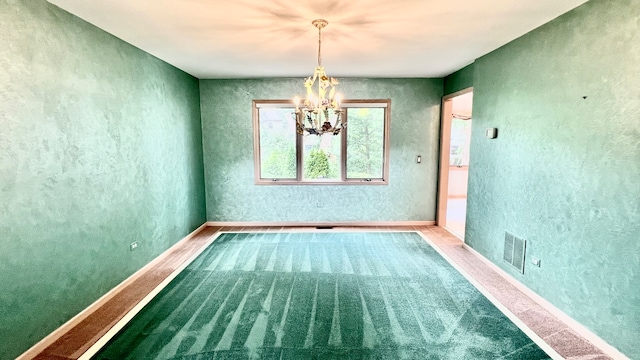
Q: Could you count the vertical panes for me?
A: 3